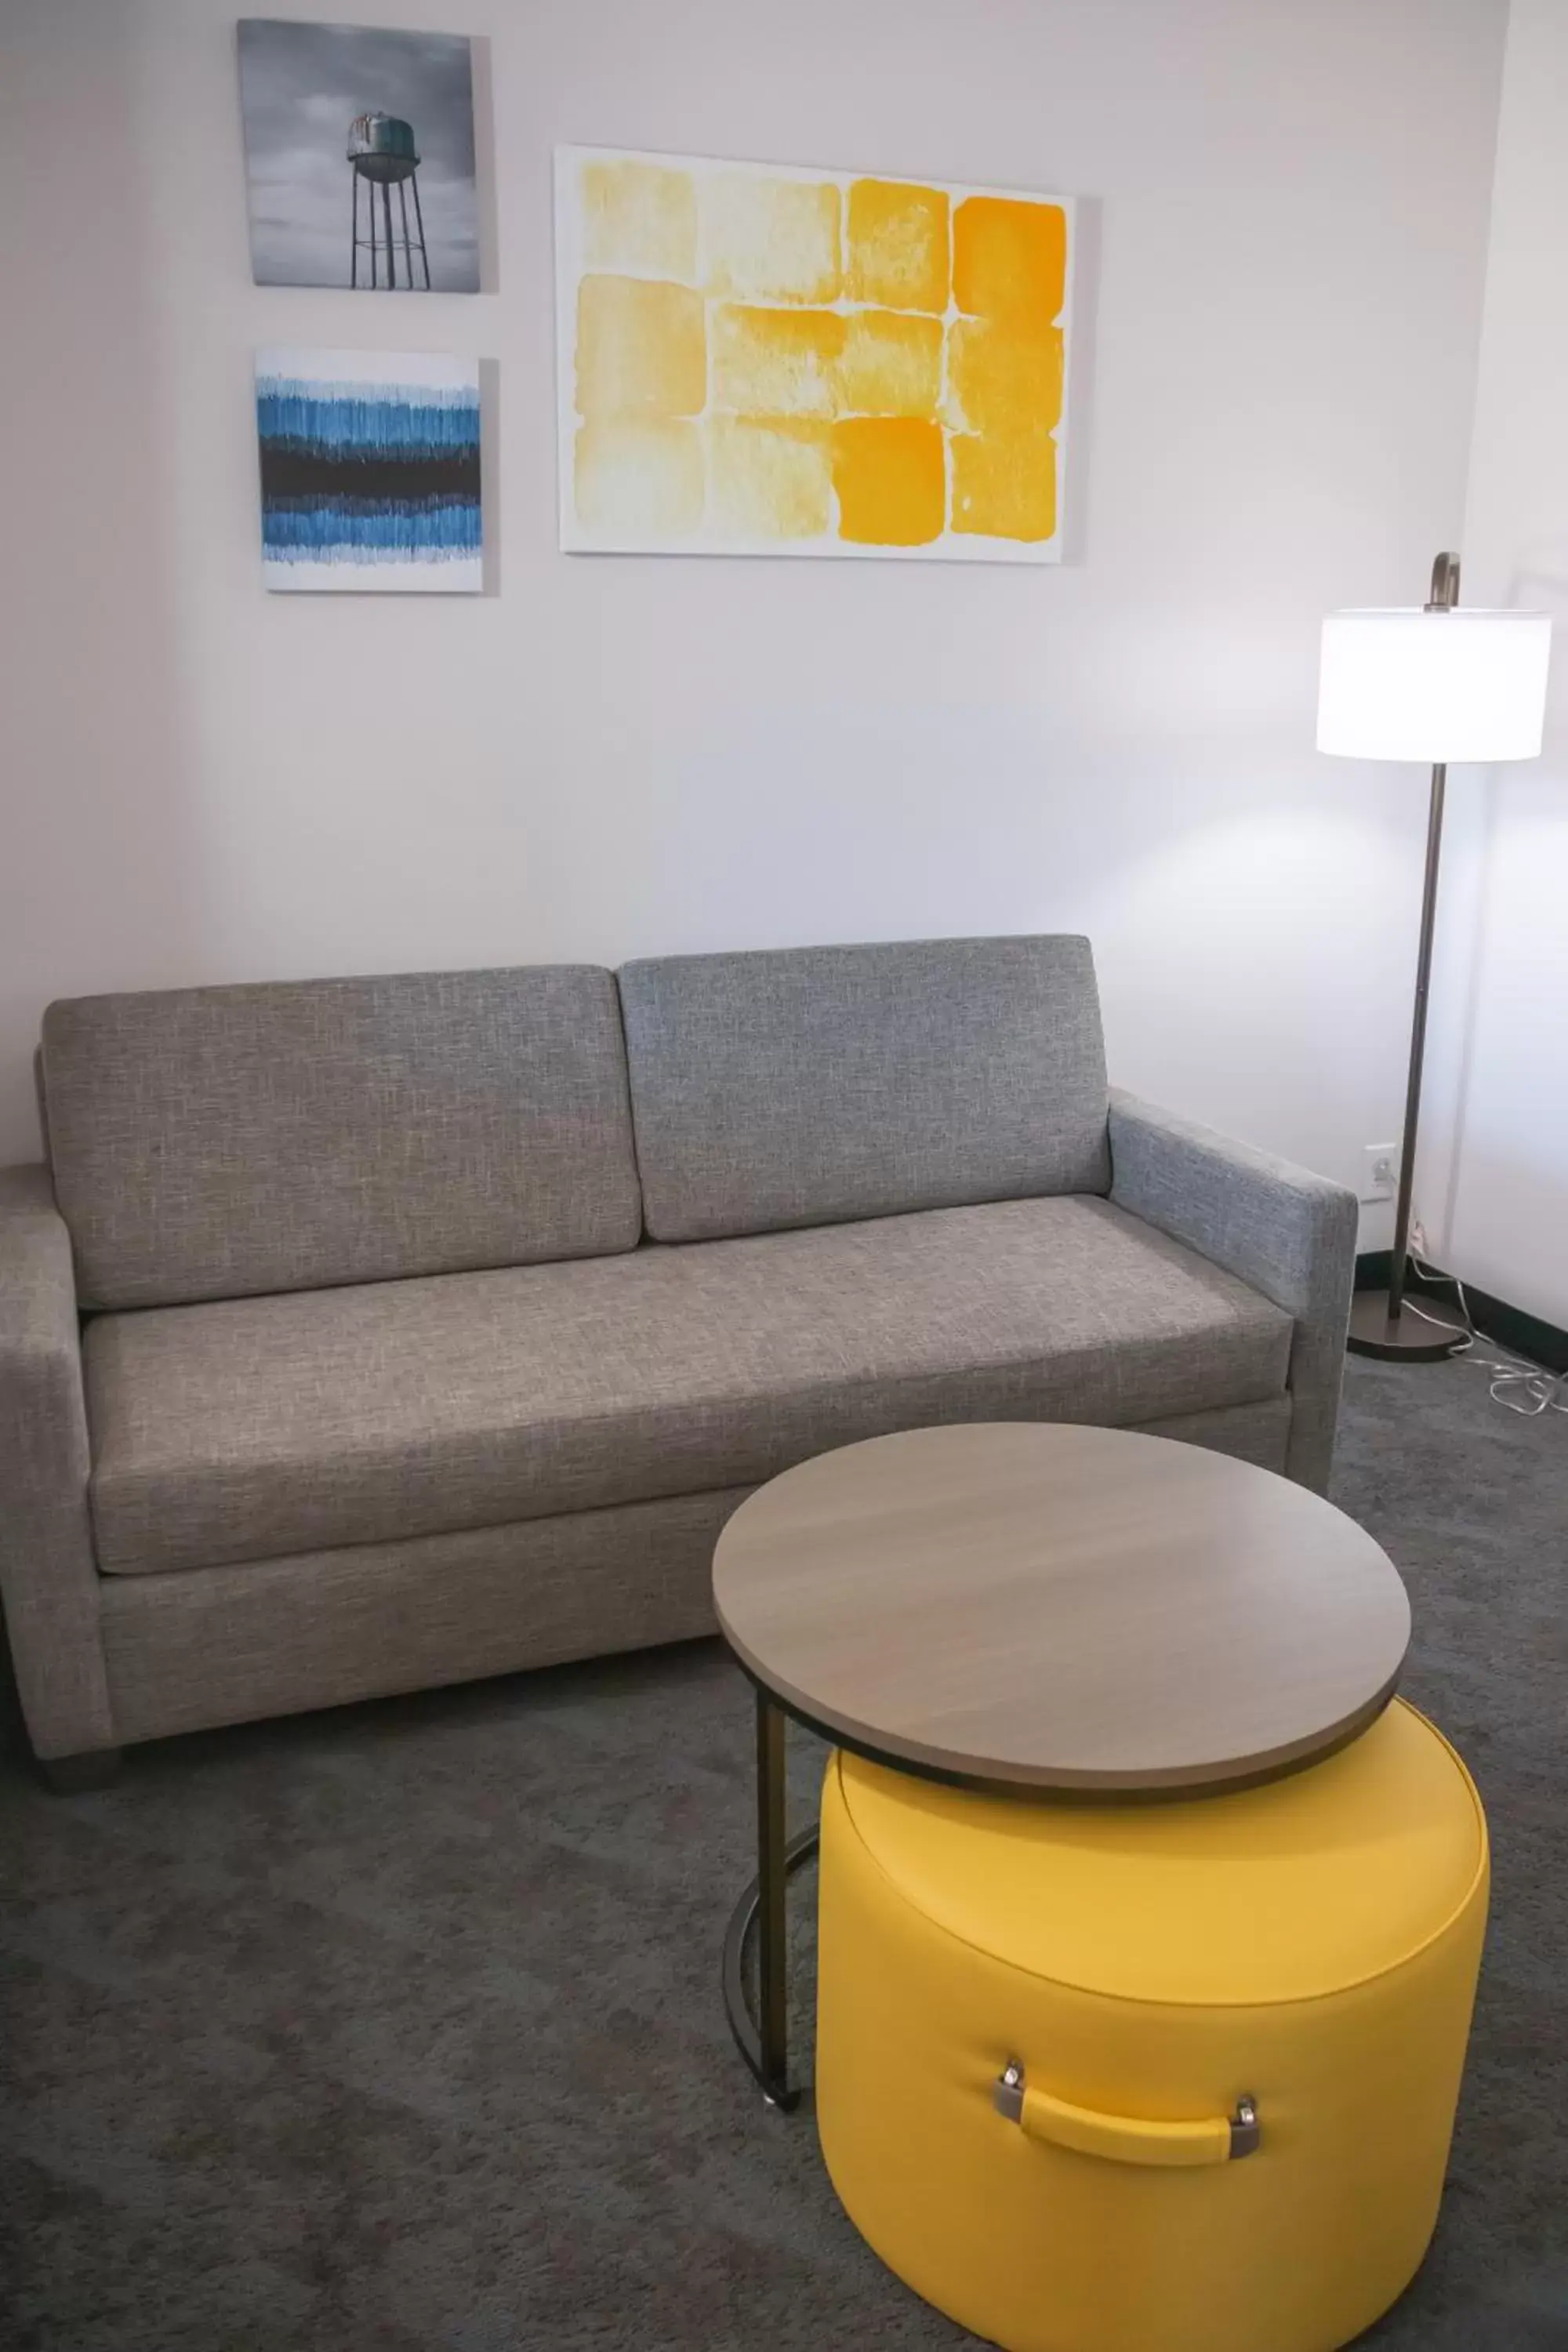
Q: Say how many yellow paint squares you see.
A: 12